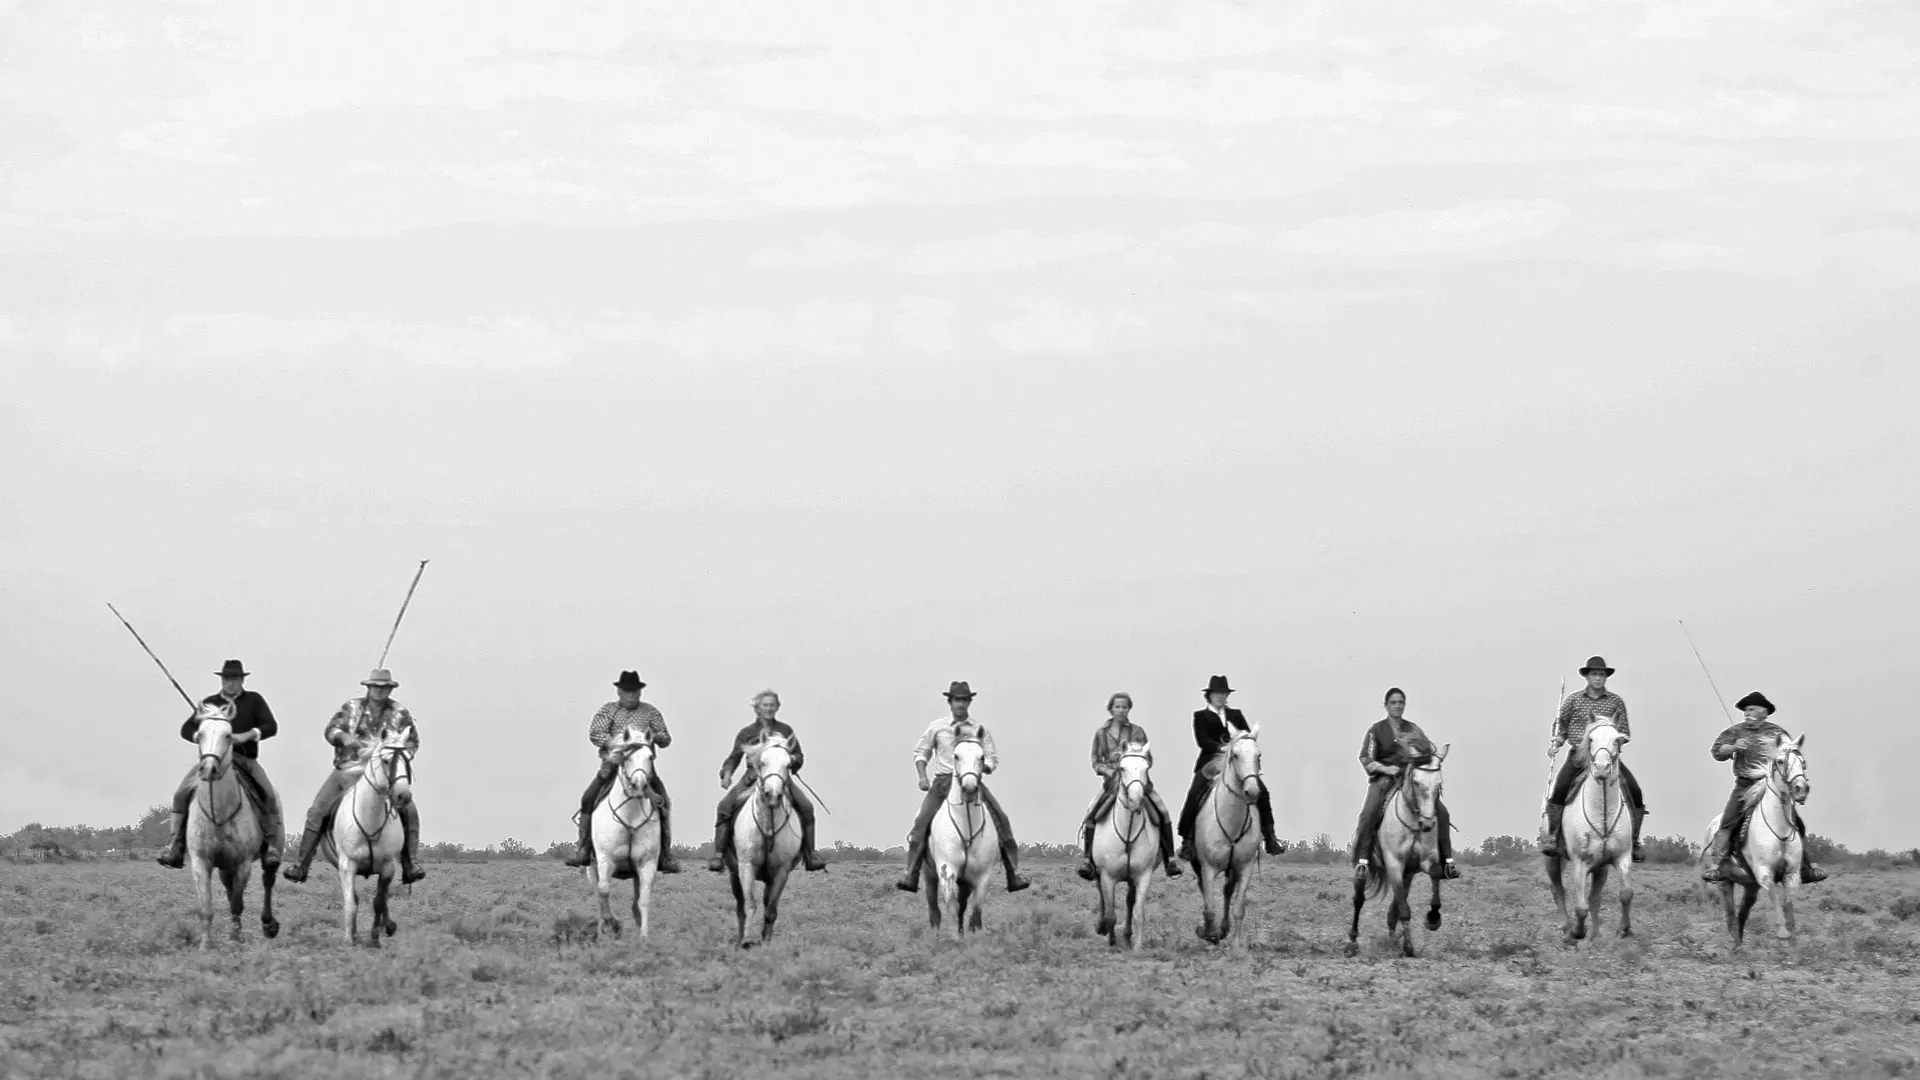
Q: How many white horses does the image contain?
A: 10